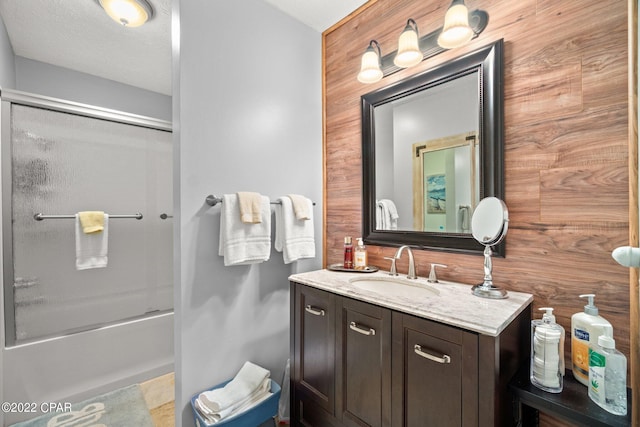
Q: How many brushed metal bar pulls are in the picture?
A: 3